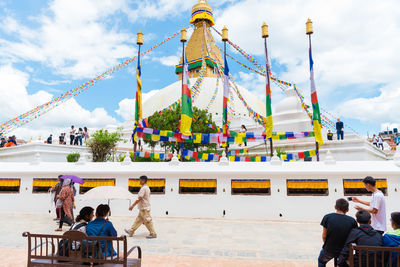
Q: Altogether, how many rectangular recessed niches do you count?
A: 8